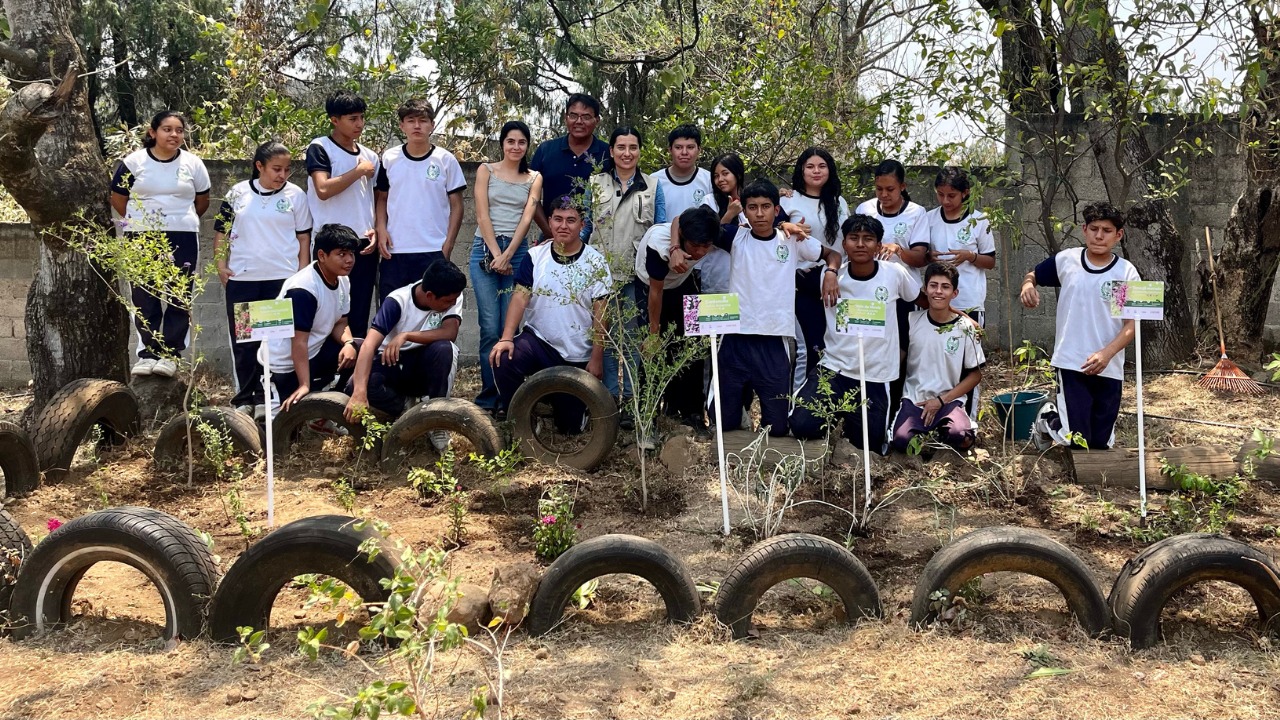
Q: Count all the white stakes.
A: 4